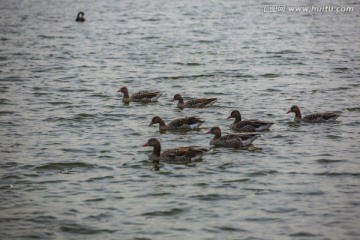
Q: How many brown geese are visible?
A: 7